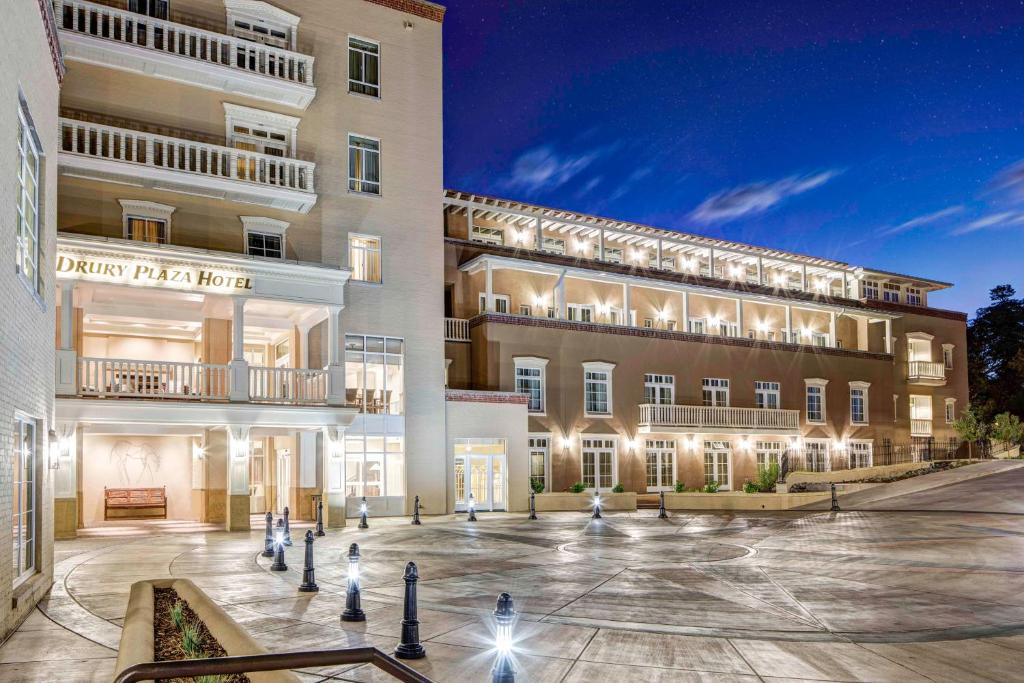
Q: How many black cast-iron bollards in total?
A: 15